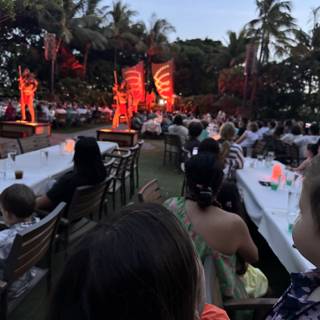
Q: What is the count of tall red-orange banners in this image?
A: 2